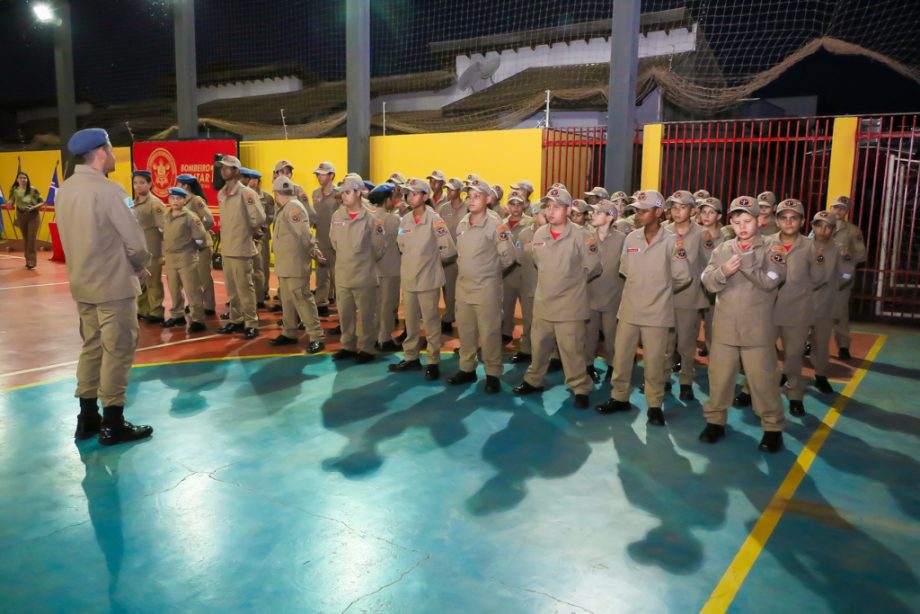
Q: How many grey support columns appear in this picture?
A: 4